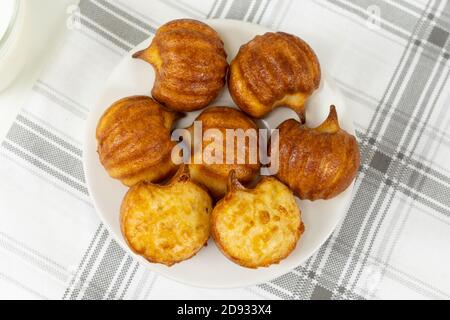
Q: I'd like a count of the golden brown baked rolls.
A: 7